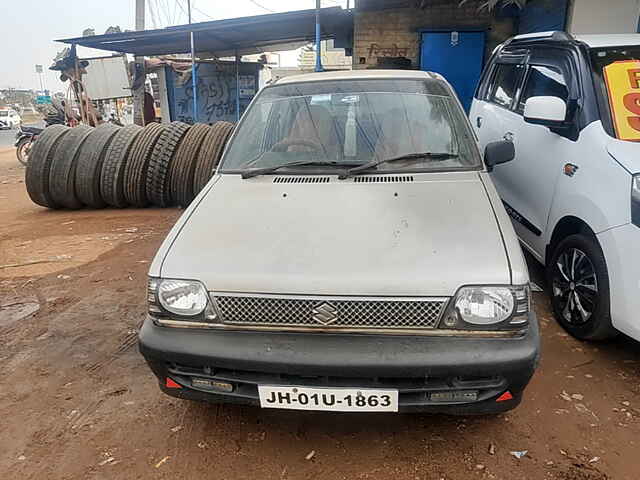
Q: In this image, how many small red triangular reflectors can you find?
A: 2